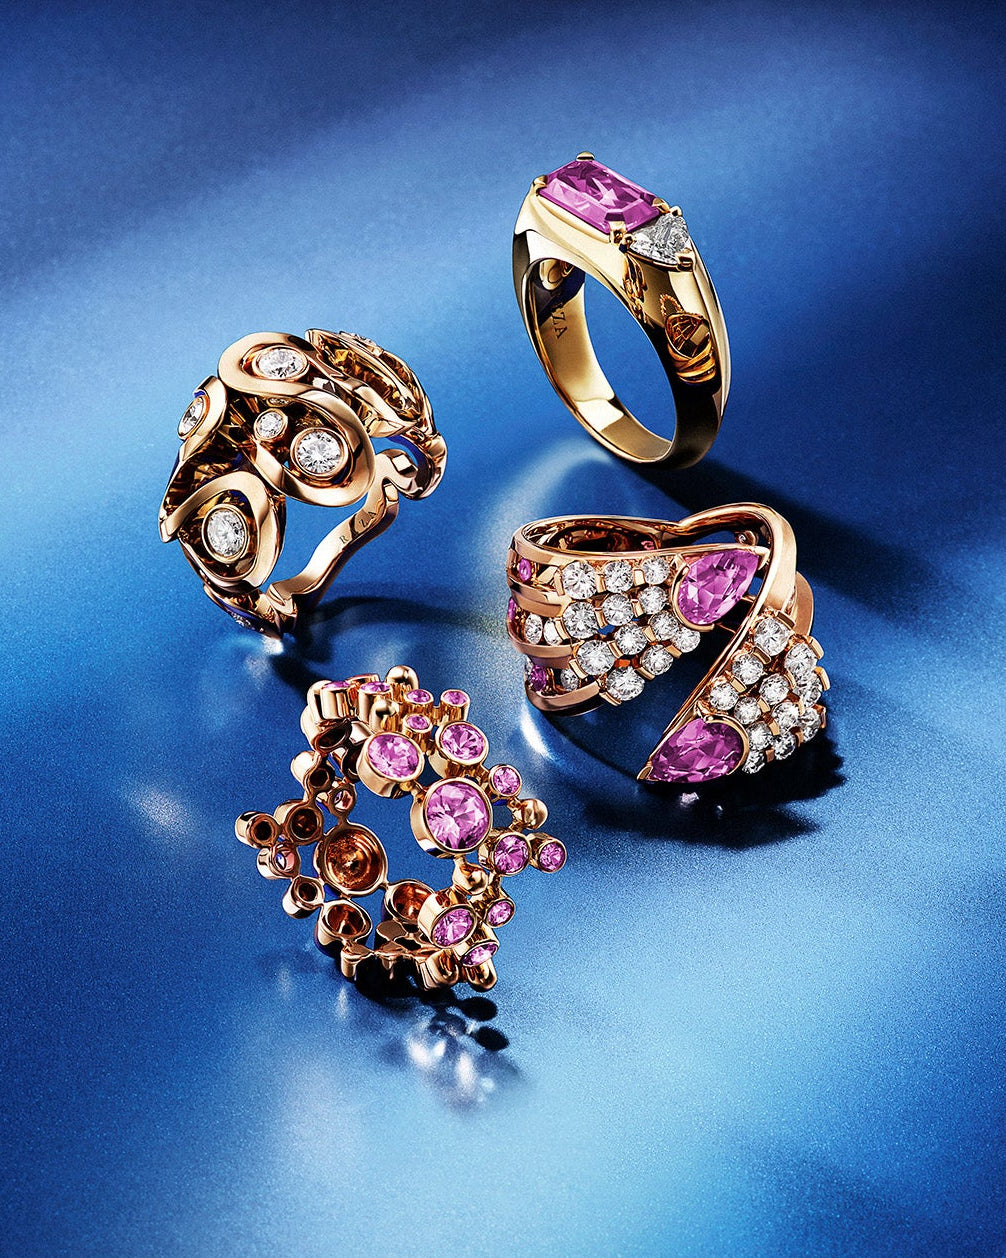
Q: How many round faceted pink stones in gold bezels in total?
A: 14